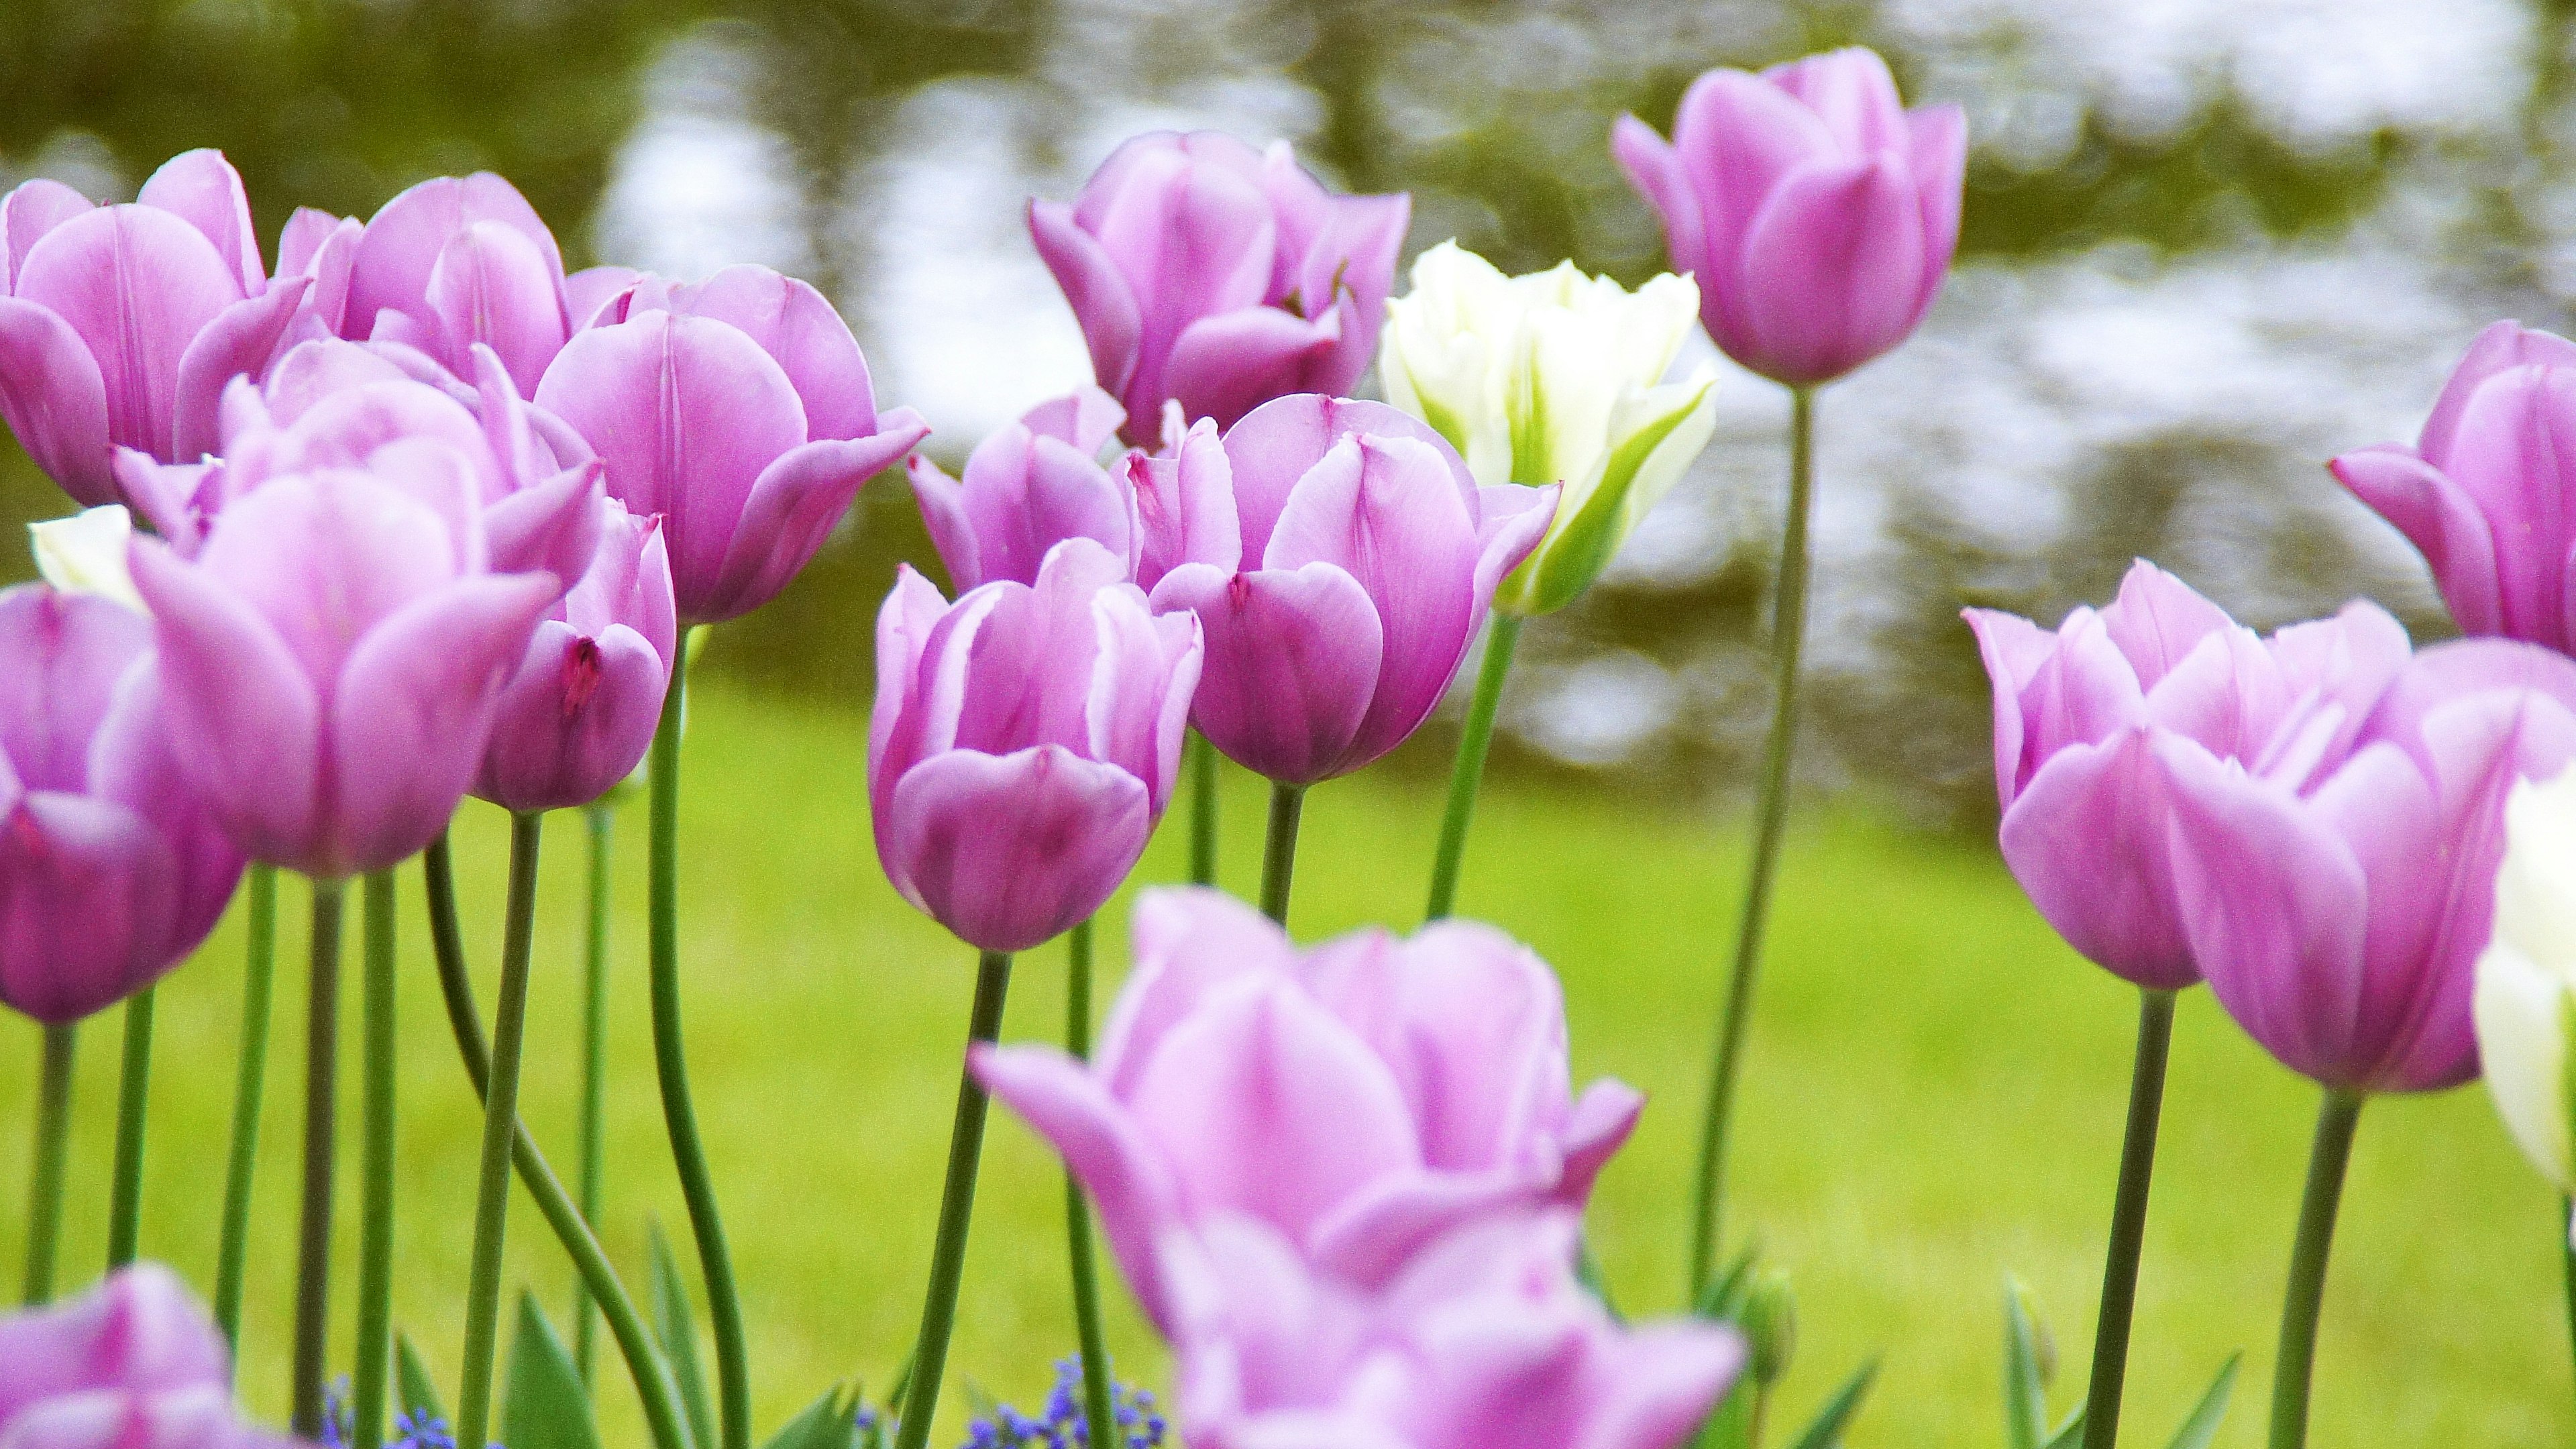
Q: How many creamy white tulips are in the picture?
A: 3